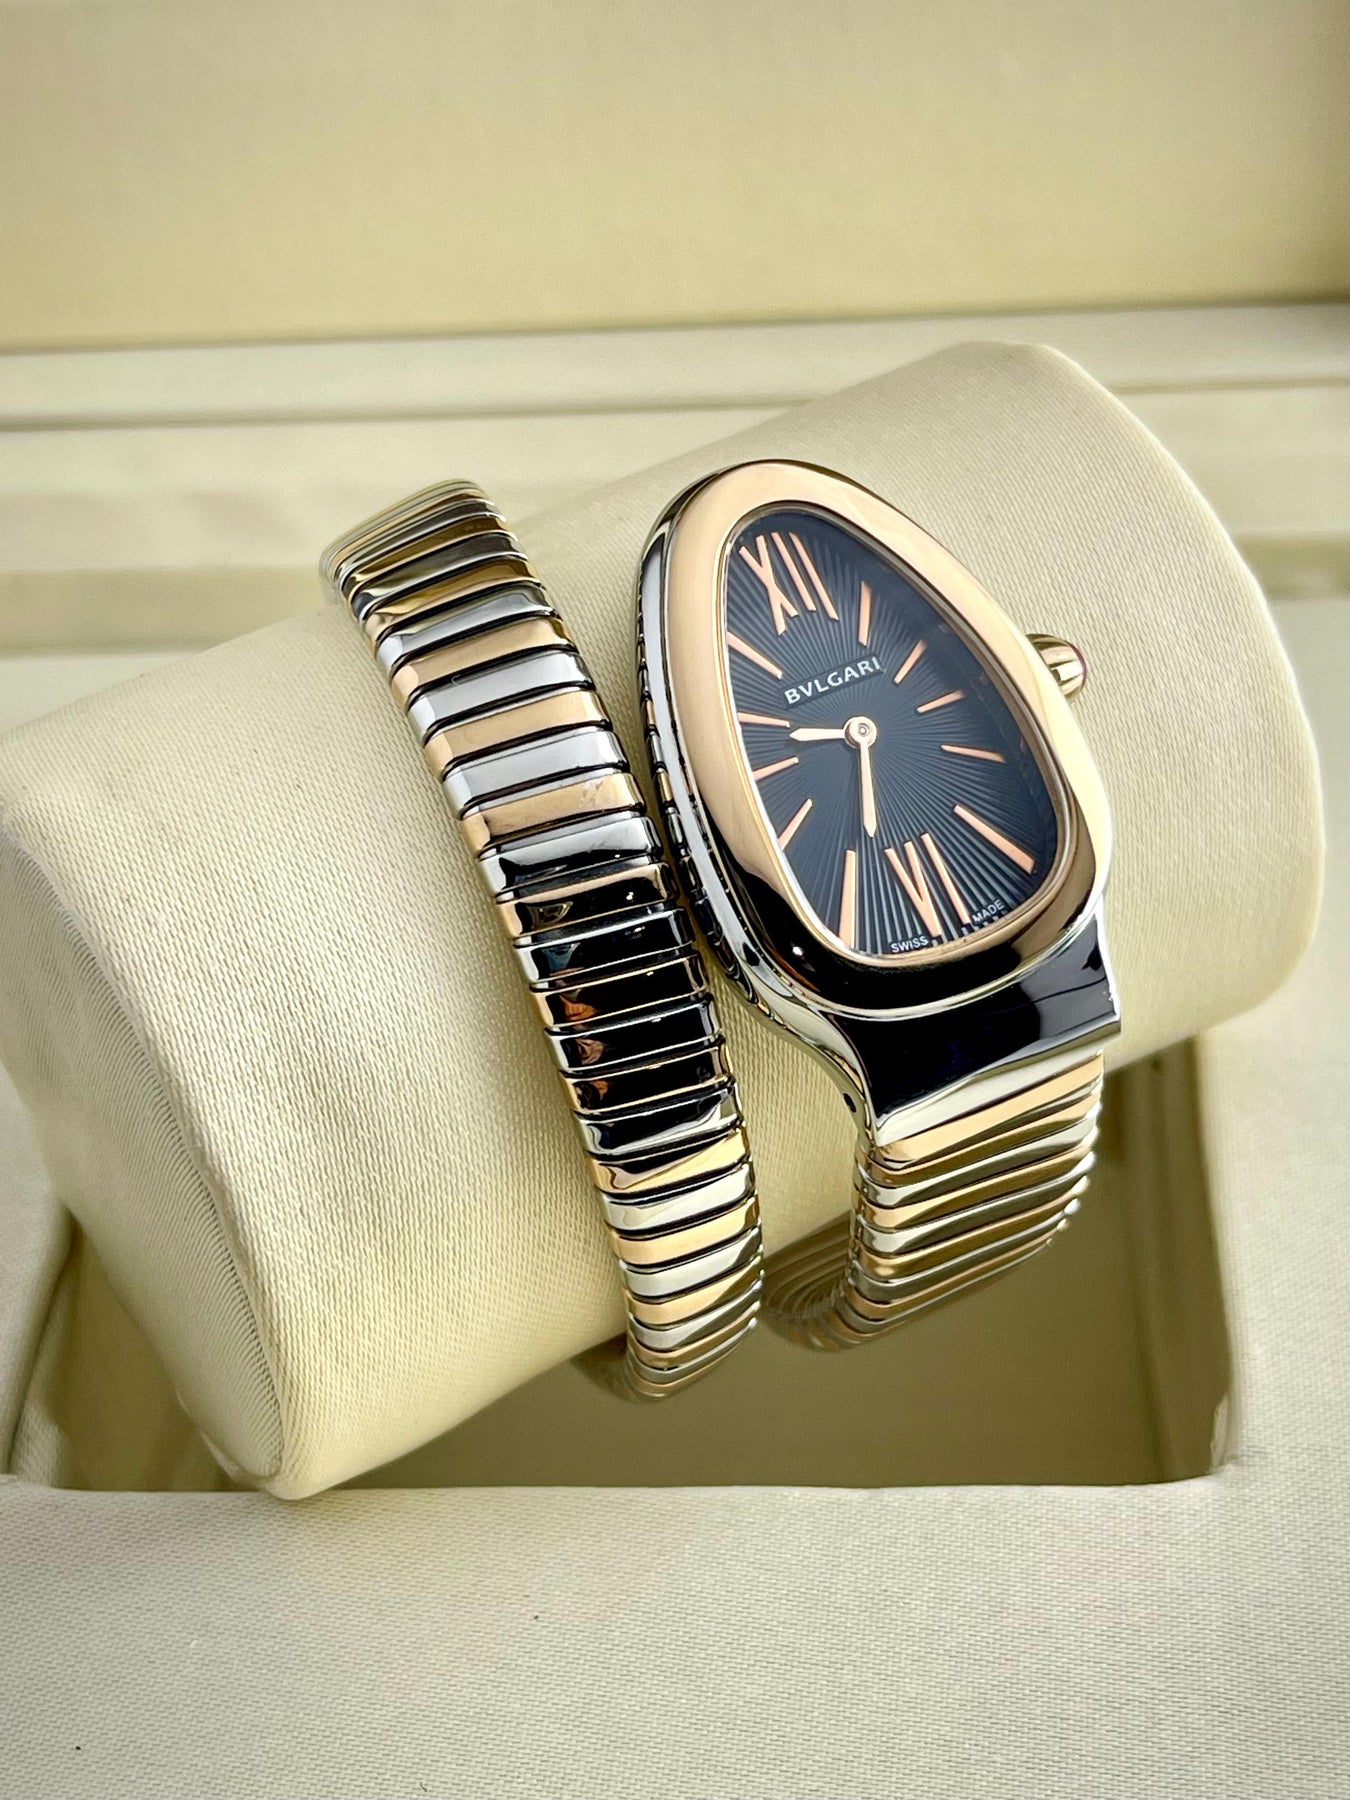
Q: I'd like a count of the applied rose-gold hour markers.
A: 12